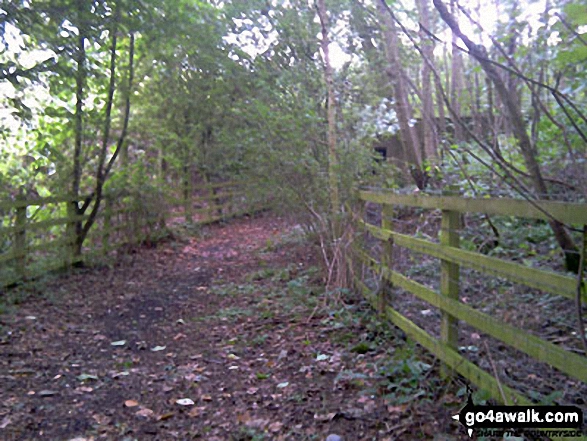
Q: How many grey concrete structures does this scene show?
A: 1